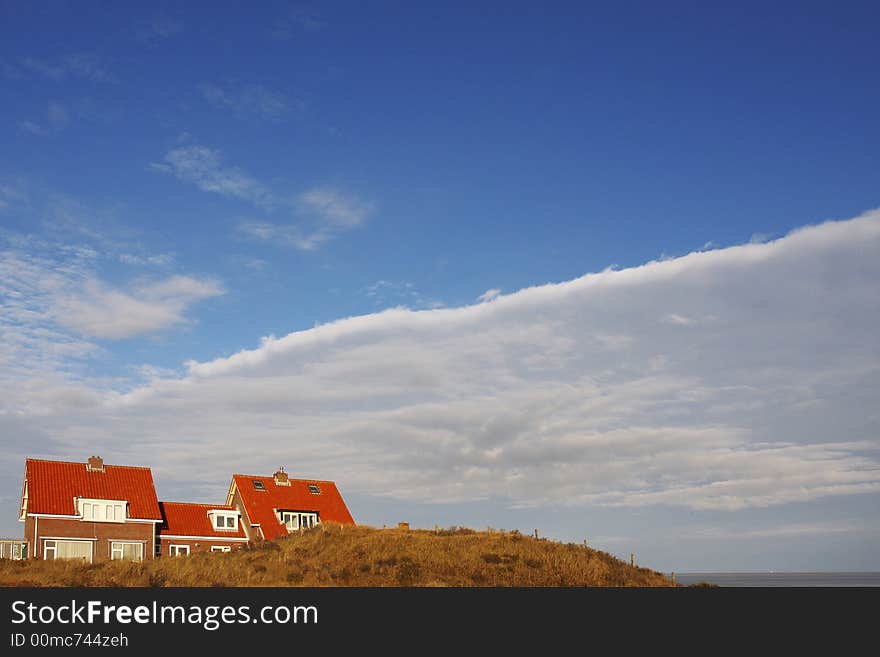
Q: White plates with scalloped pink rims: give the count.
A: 0